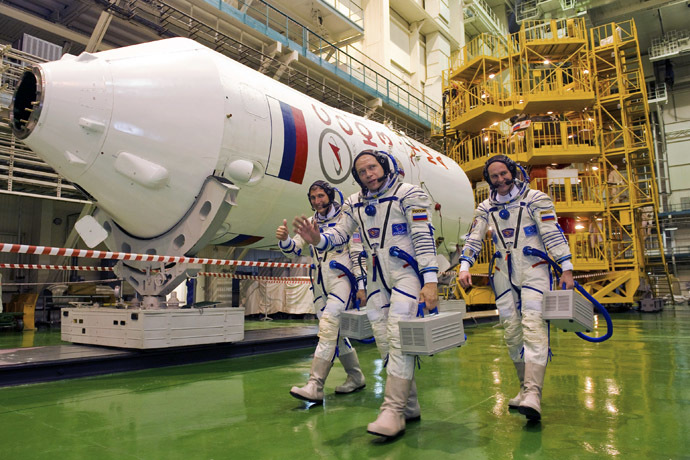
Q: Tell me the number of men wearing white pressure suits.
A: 3